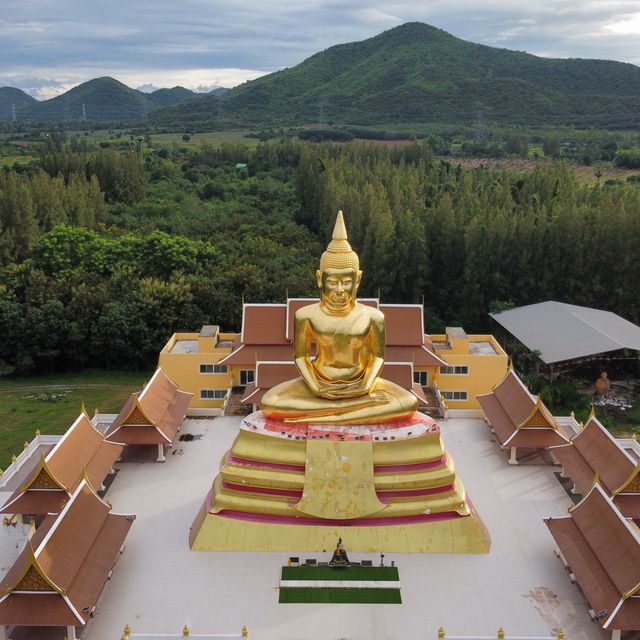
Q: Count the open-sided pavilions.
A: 6